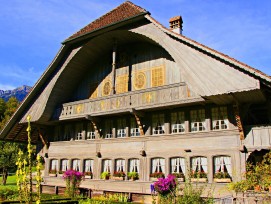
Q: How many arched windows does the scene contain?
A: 11